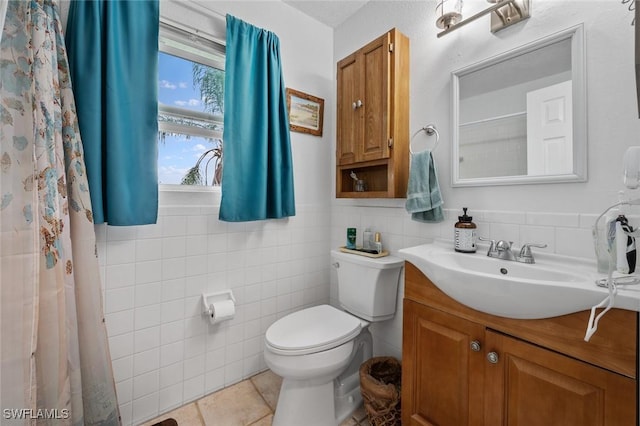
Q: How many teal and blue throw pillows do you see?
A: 0